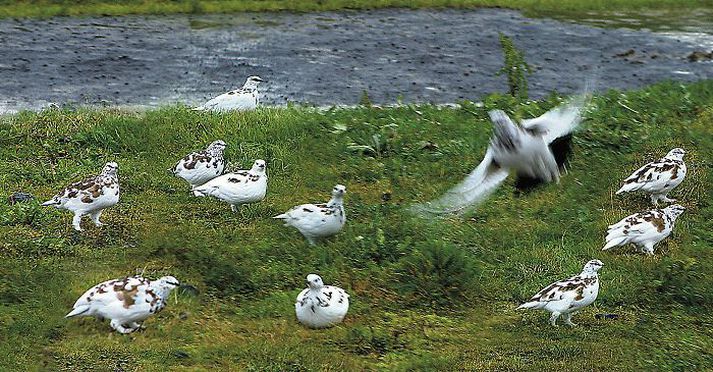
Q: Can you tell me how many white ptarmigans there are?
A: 11